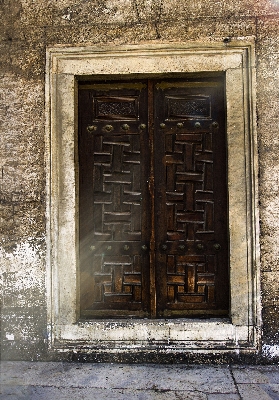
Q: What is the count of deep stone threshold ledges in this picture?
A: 1